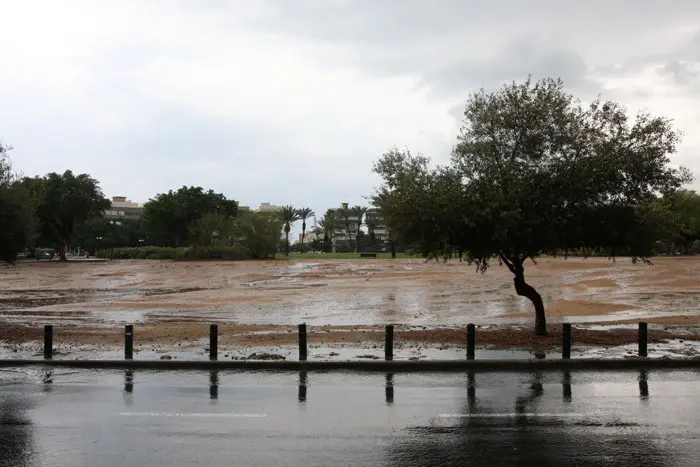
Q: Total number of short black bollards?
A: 8